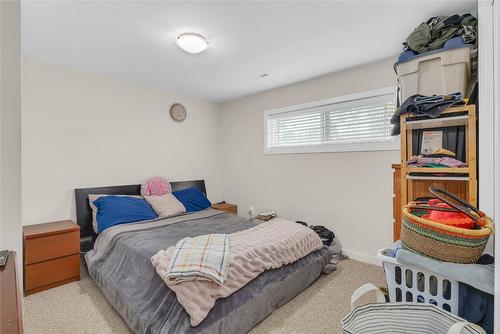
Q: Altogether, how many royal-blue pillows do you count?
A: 2